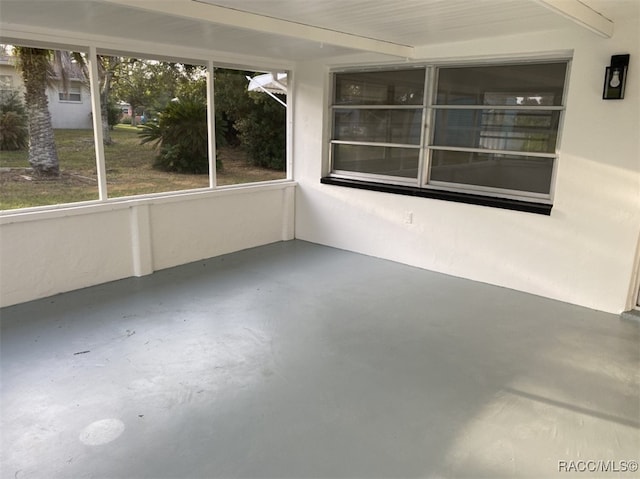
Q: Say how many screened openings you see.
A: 3